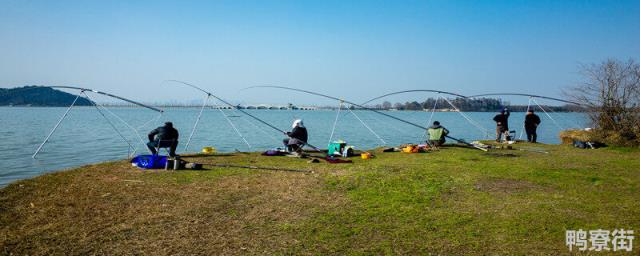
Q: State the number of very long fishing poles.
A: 5